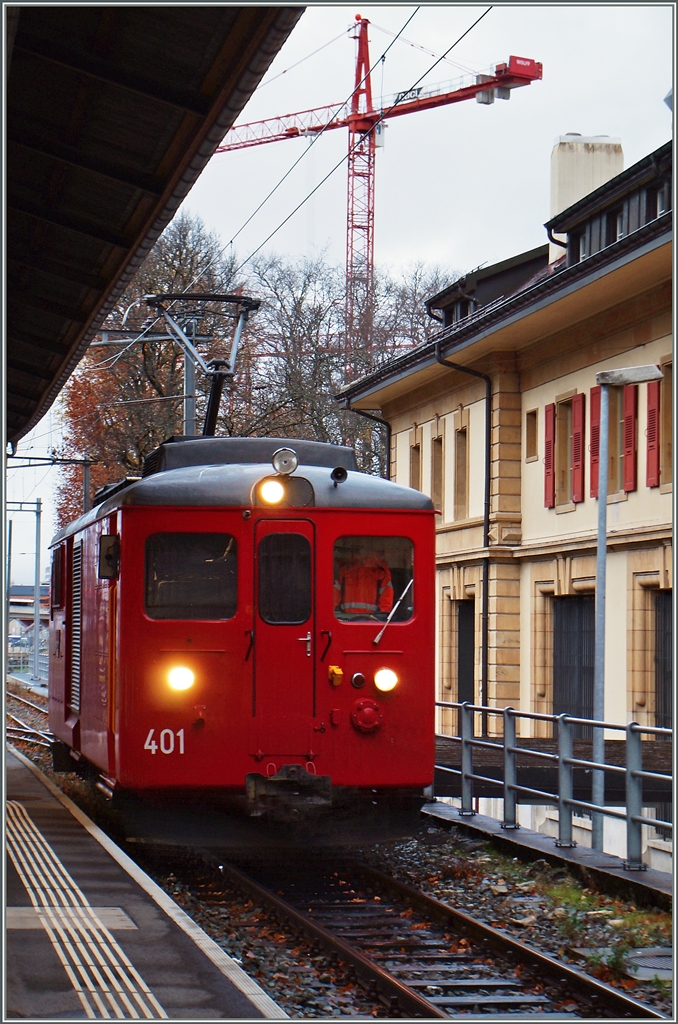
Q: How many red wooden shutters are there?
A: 5